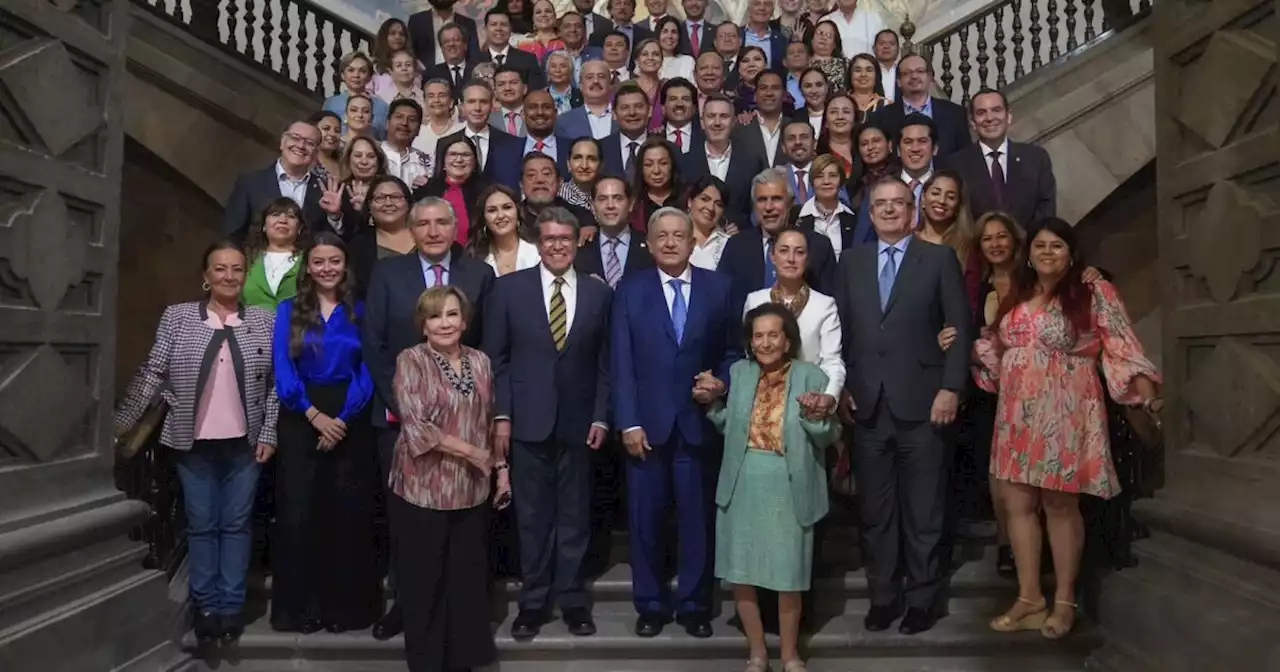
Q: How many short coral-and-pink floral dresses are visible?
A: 1